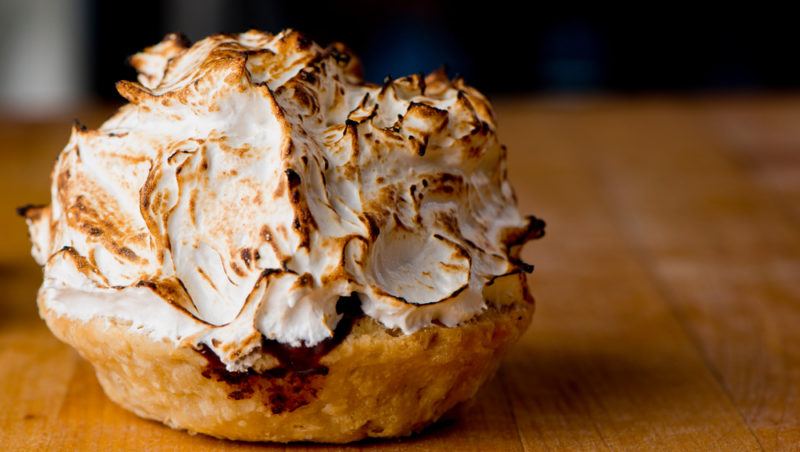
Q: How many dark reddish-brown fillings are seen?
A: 1